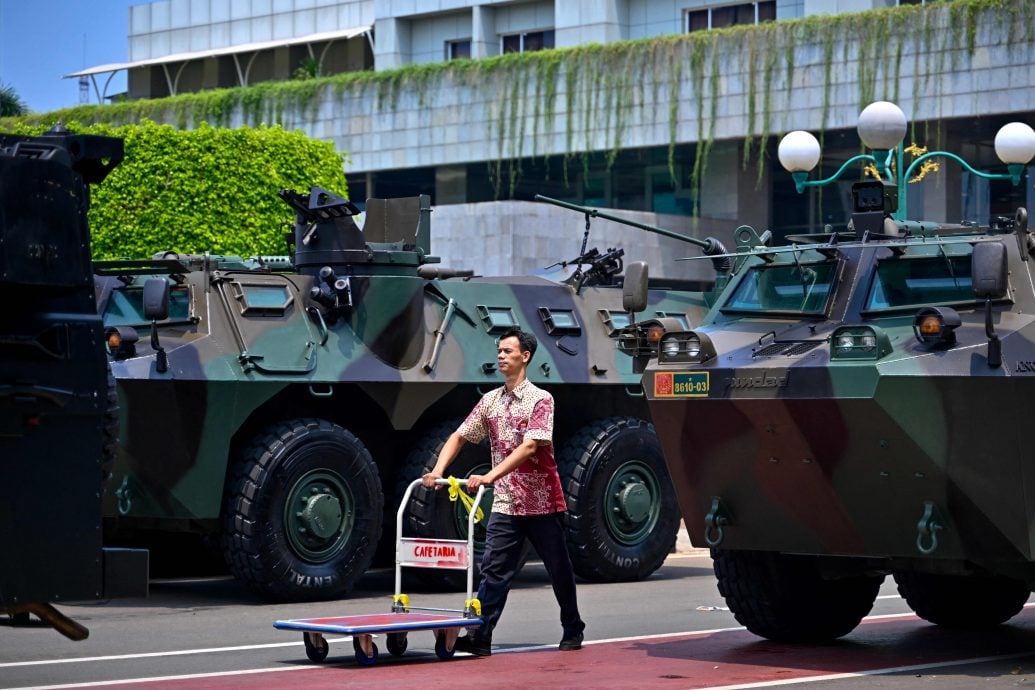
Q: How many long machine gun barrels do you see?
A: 1